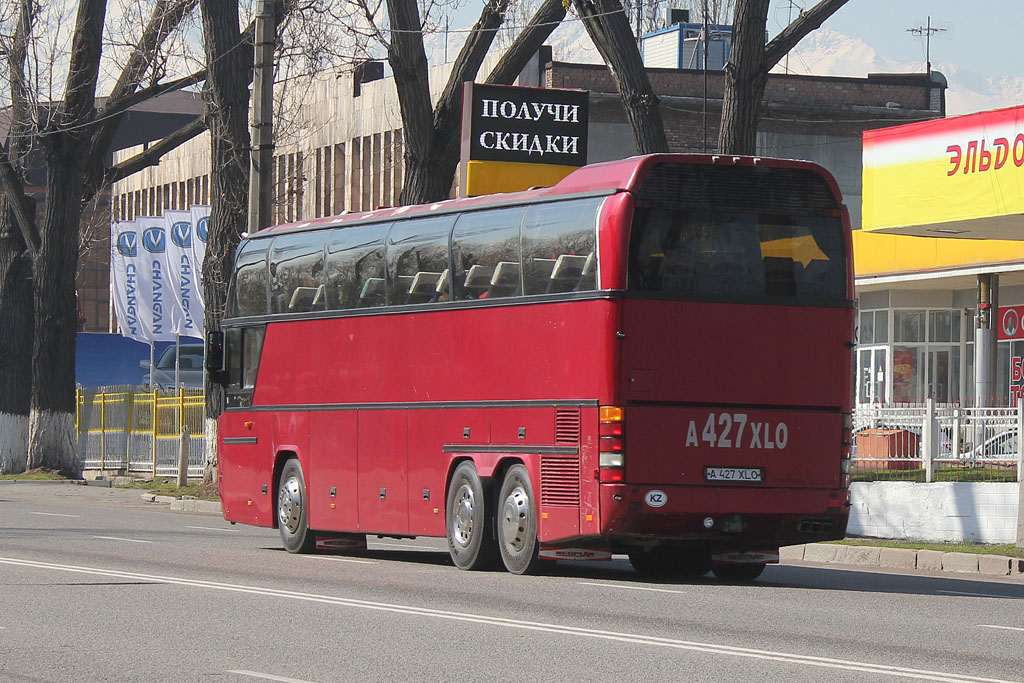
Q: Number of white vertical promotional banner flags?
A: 4